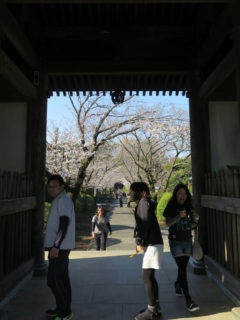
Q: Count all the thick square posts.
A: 2